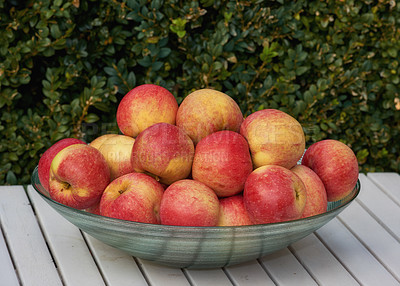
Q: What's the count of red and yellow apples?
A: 14